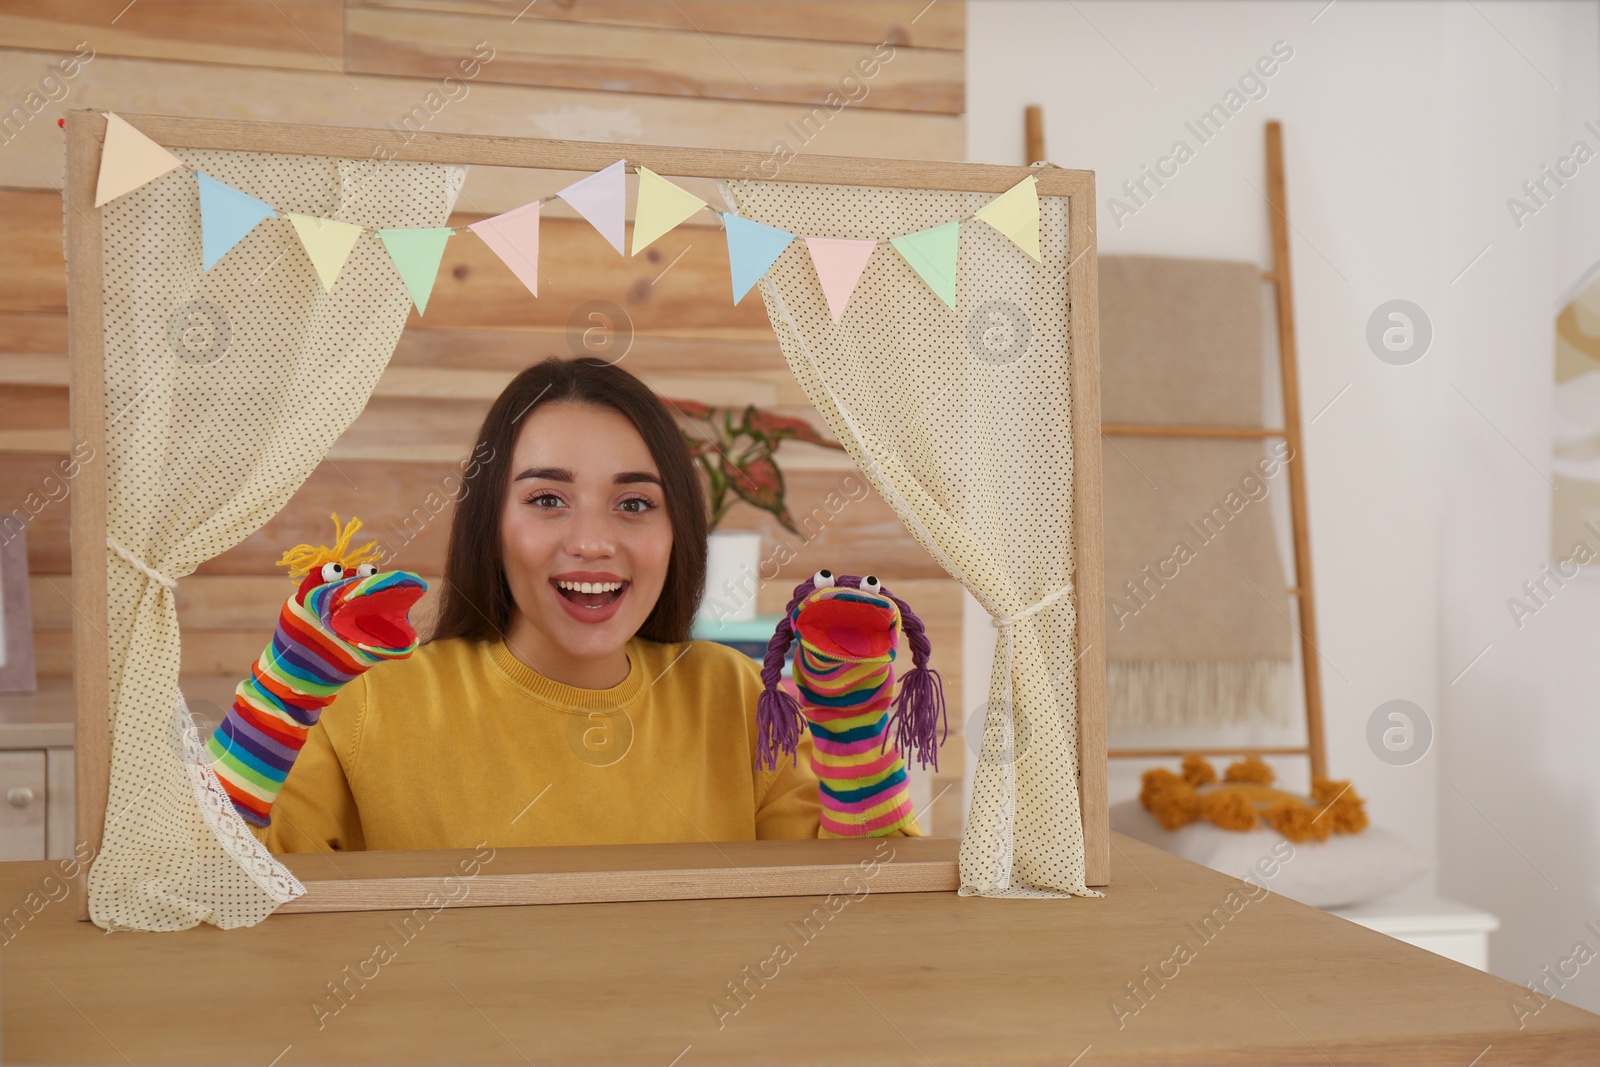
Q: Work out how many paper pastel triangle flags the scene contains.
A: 11